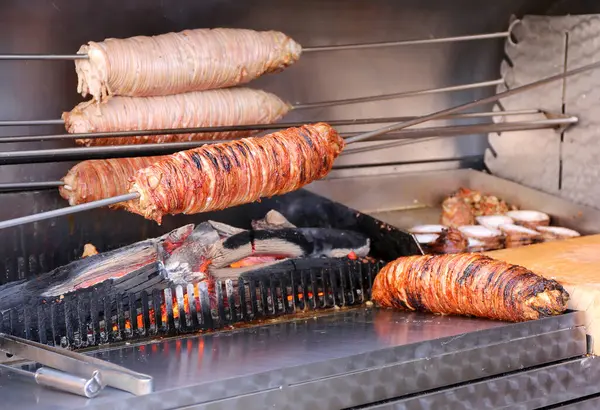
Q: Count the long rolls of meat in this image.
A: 5